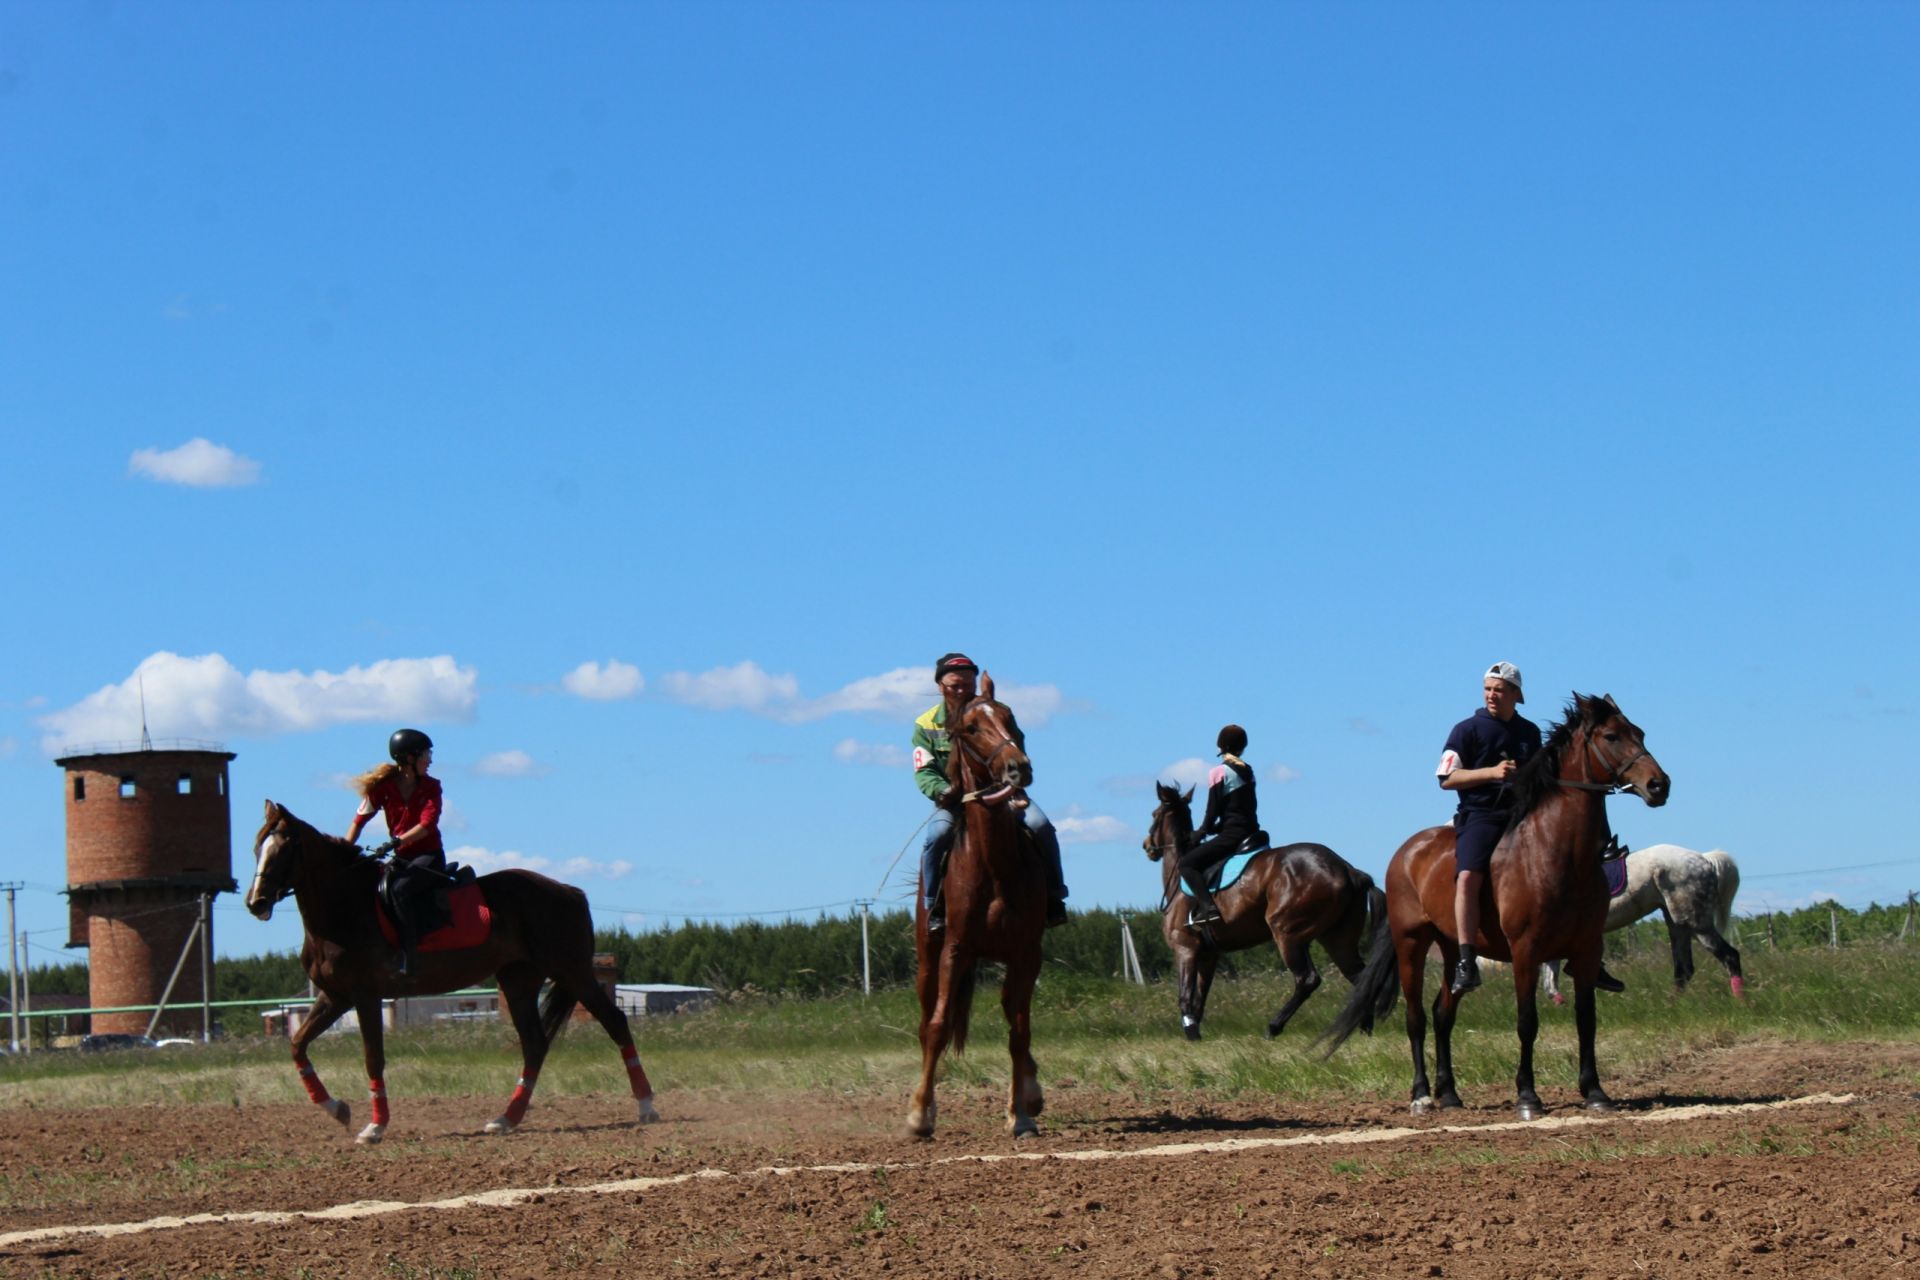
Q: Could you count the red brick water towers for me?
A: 1